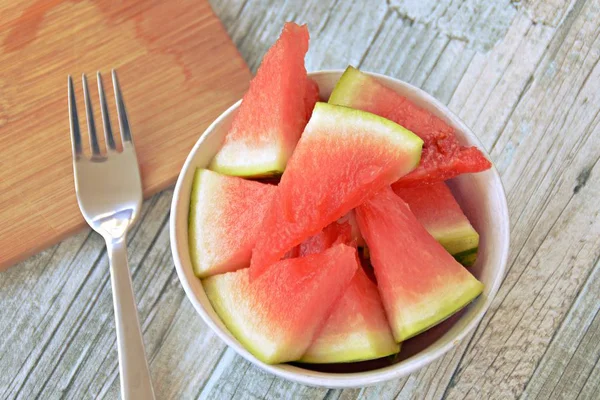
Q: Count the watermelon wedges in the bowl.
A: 8